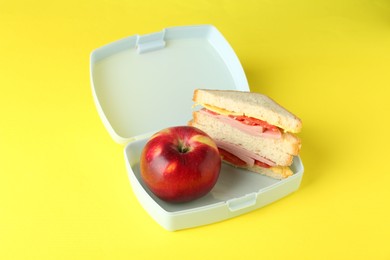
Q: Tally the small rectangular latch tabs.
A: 2